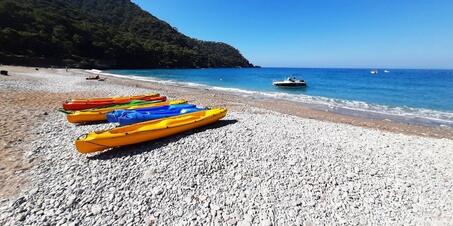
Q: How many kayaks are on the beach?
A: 7